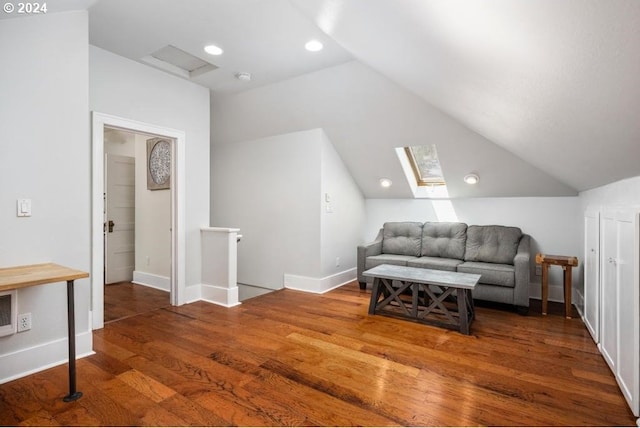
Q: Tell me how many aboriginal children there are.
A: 0